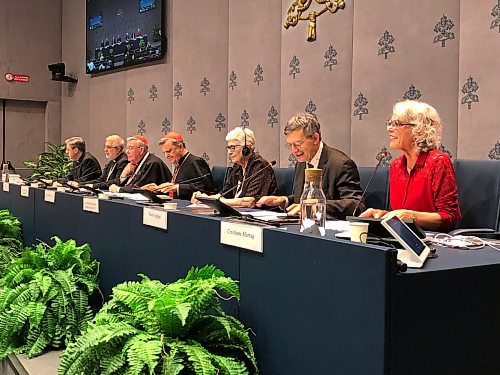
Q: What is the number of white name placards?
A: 6